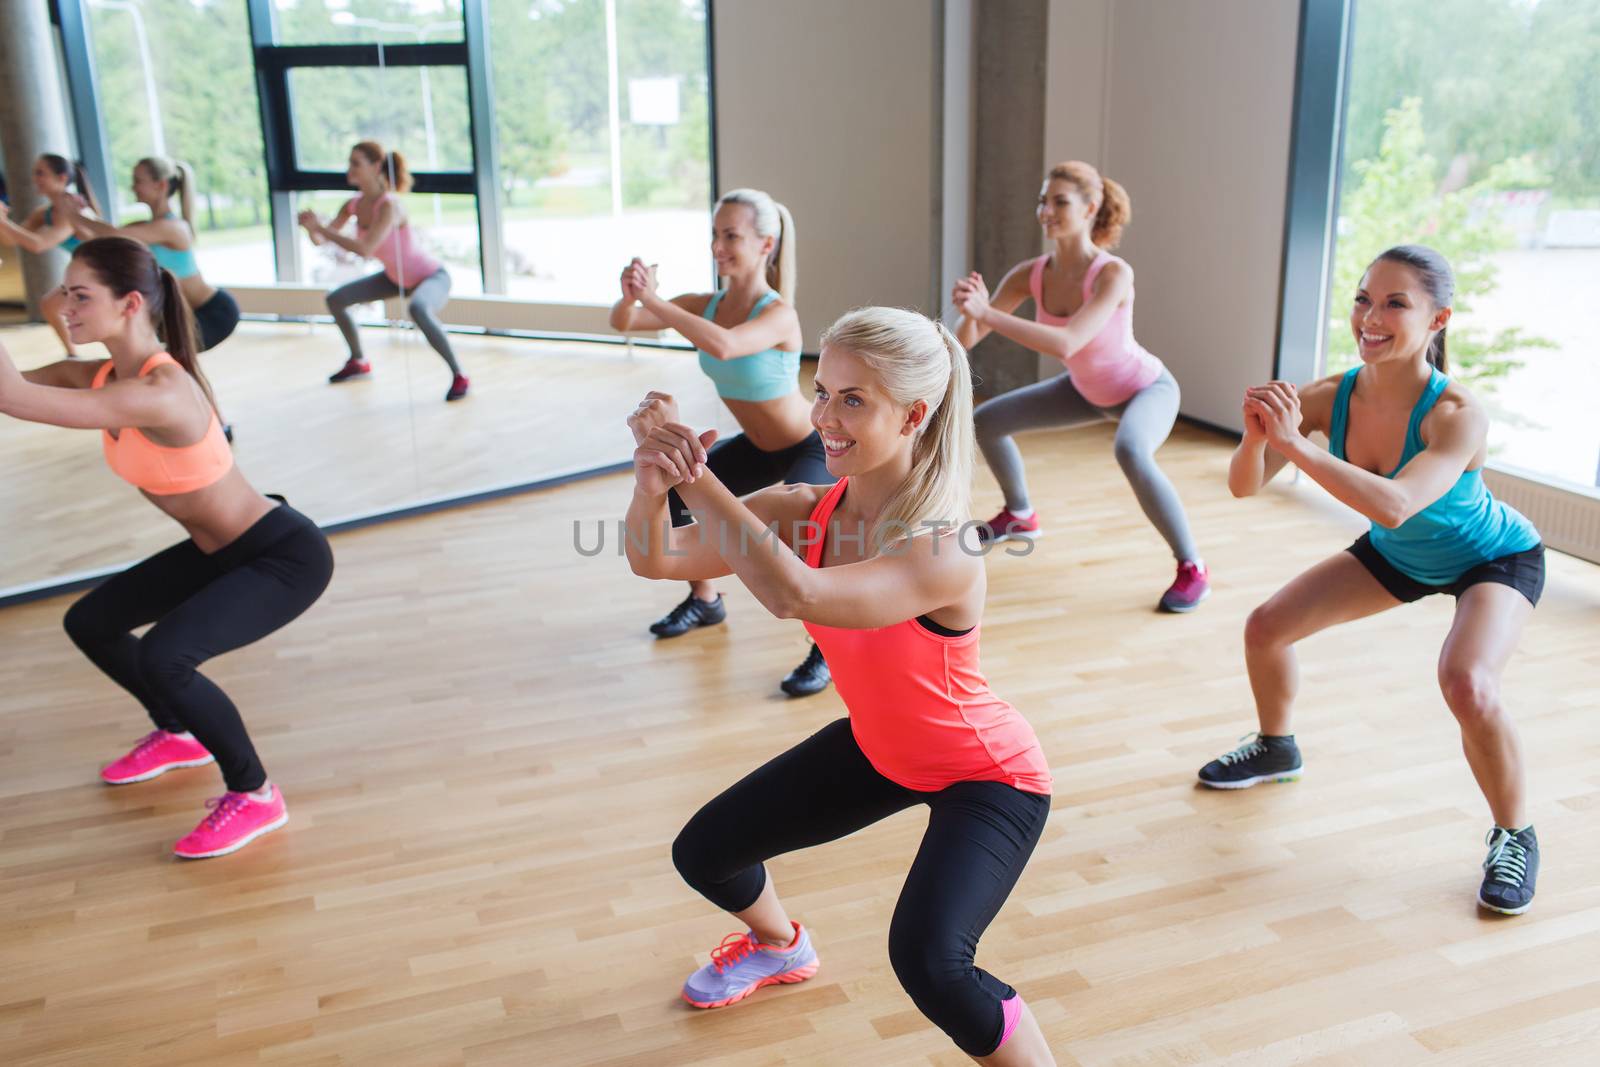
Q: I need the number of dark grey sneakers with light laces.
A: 2